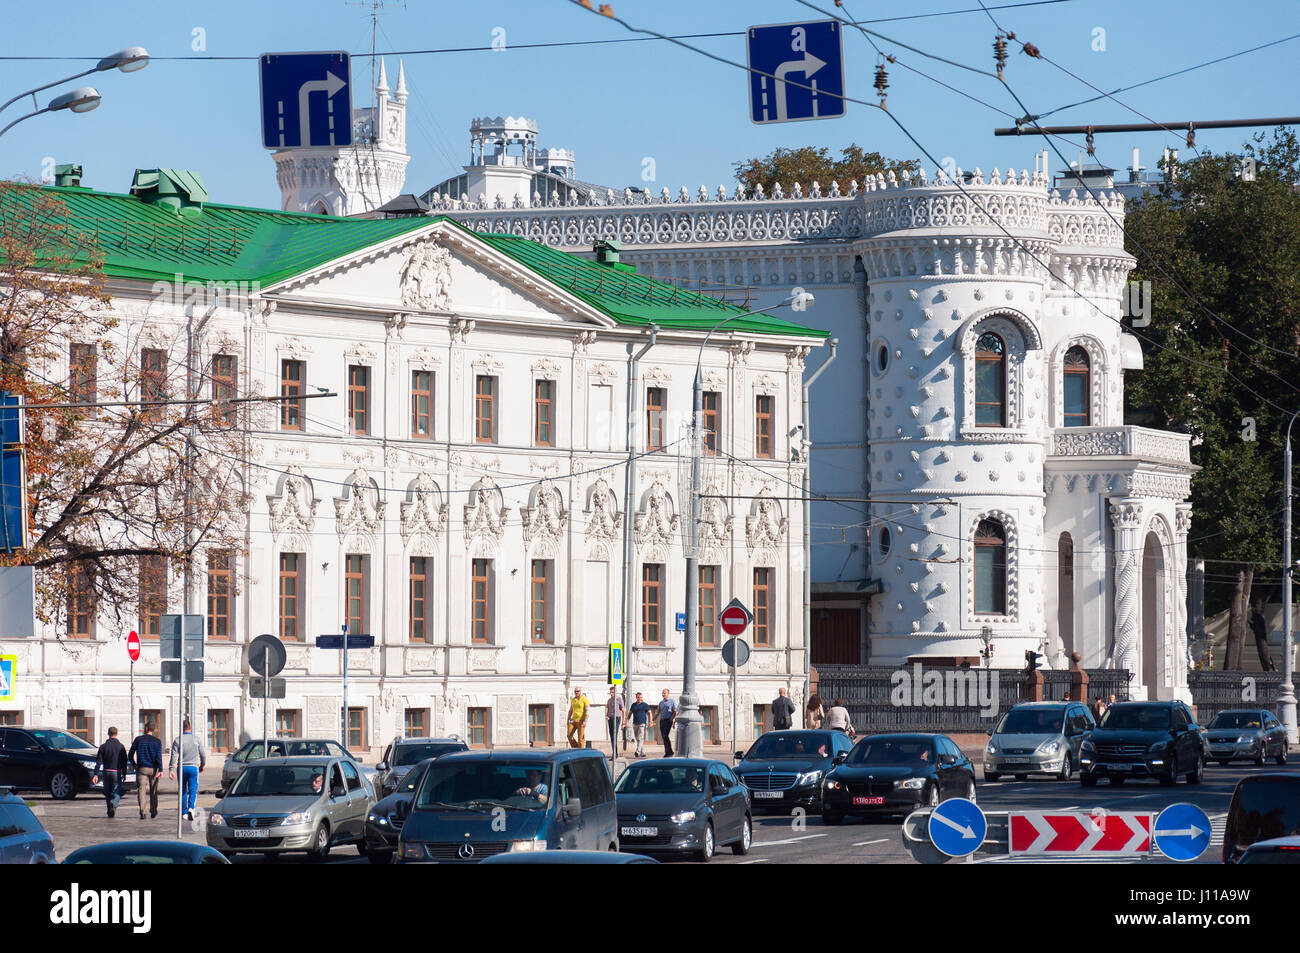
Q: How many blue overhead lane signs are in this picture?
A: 2